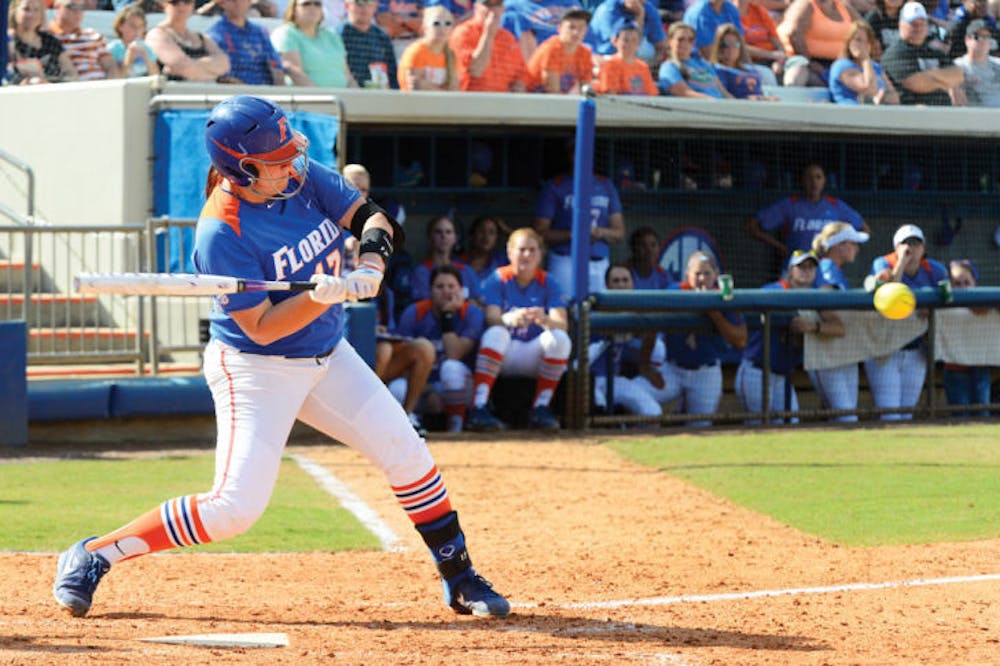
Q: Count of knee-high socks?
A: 5